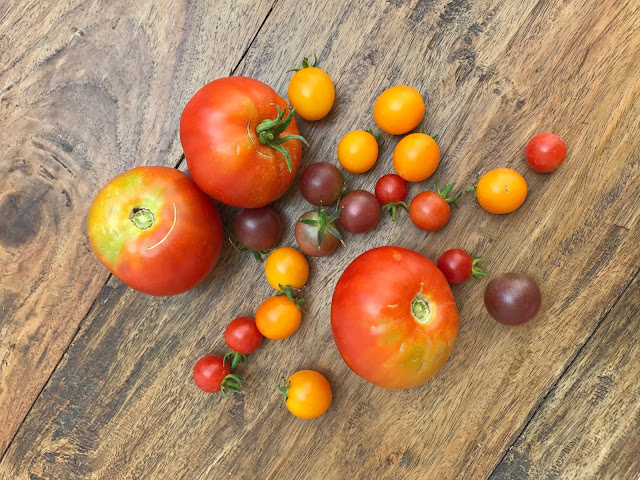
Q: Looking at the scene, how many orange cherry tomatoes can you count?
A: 8